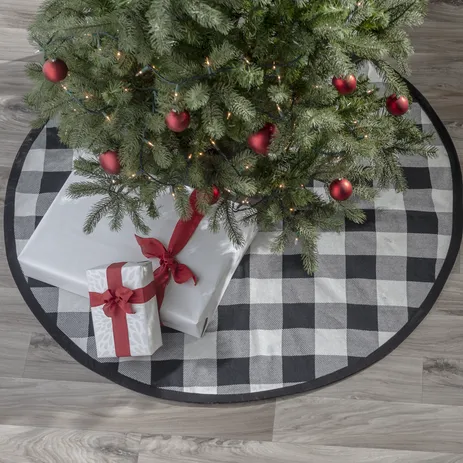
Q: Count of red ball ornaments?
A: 8